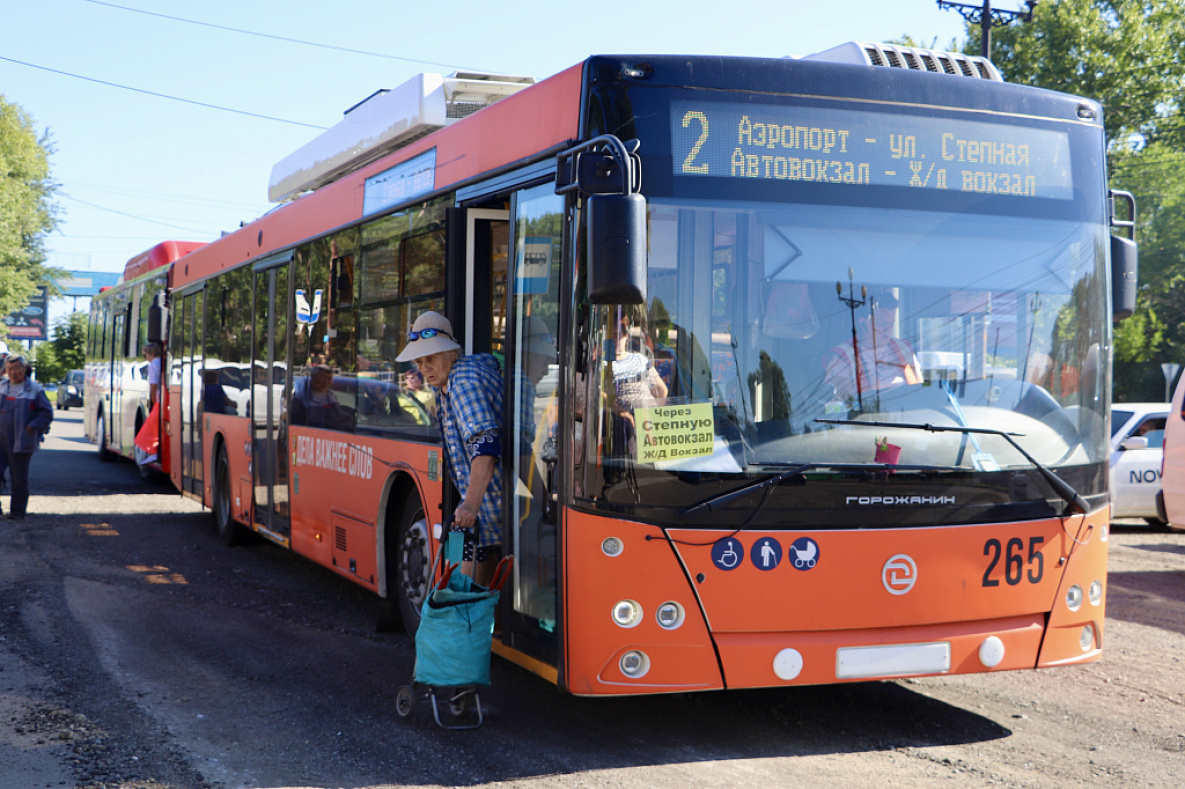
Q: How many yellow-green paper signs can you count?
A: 1